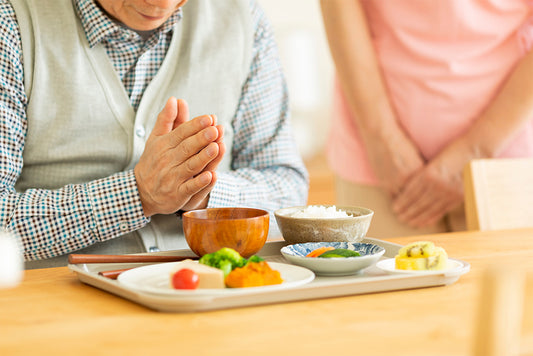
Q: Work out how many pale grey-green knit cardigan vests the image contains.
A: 1